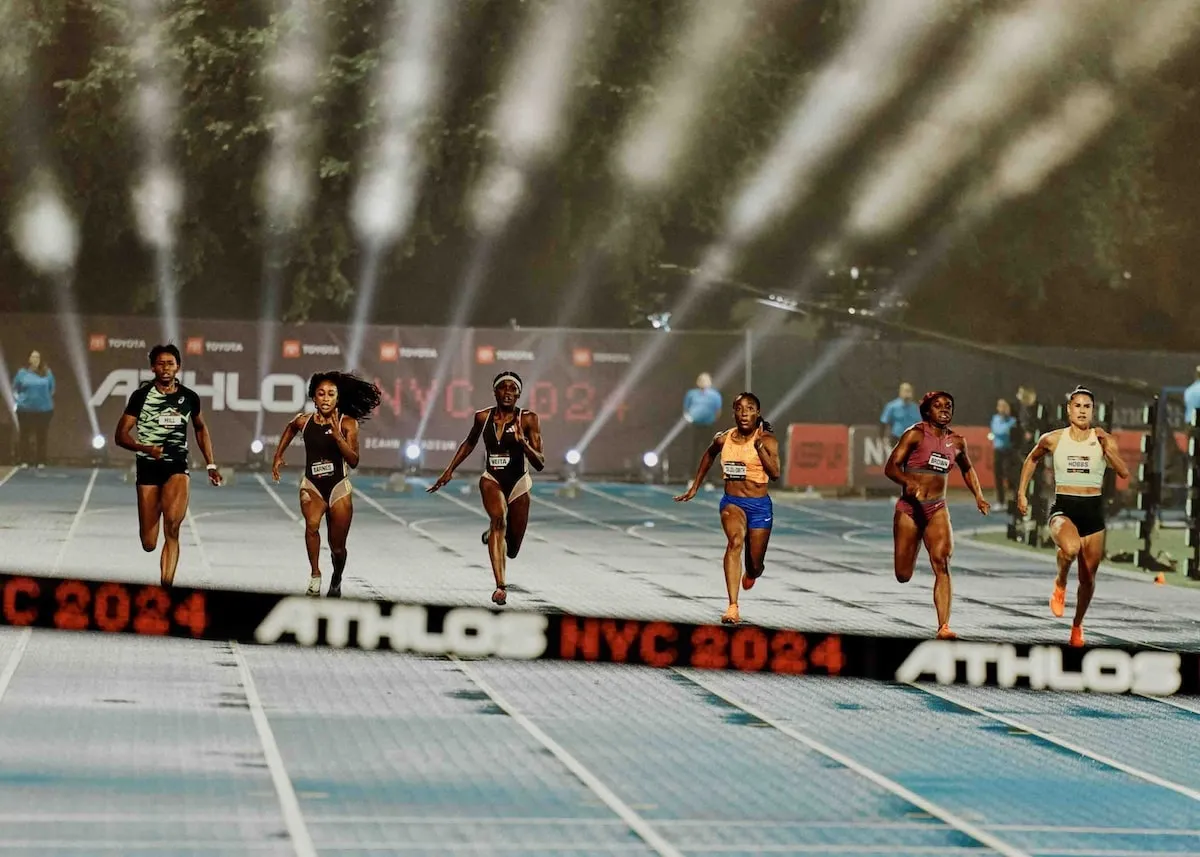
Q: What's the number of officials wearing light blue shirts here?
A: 5